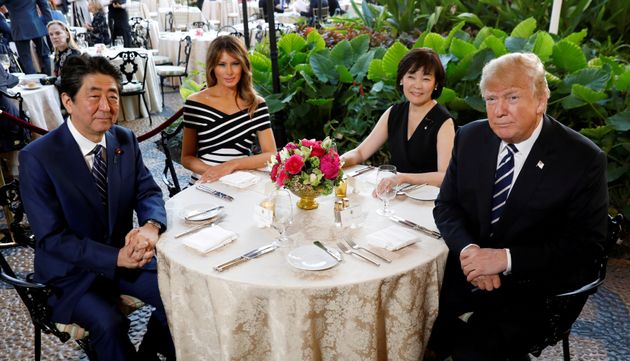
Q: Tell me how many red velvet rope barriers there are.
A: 1